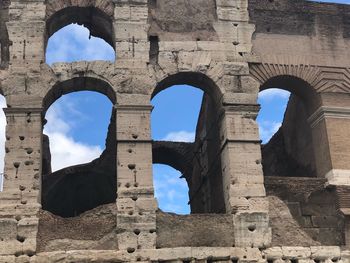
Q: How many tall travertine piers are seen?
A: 3